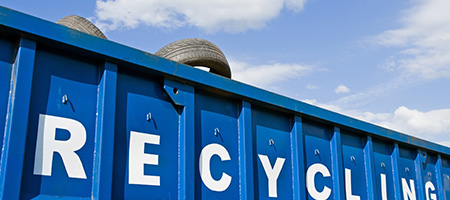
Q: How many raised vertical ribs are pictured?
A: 10